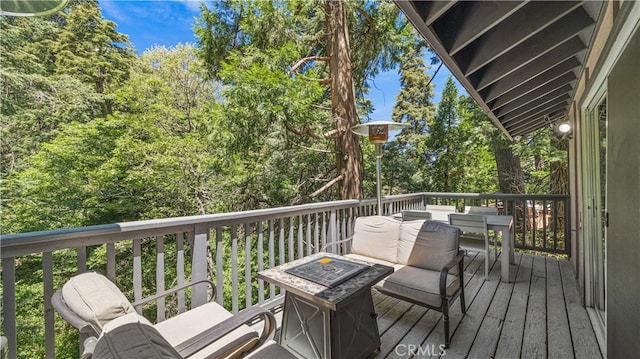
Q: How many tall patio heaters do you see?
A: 1